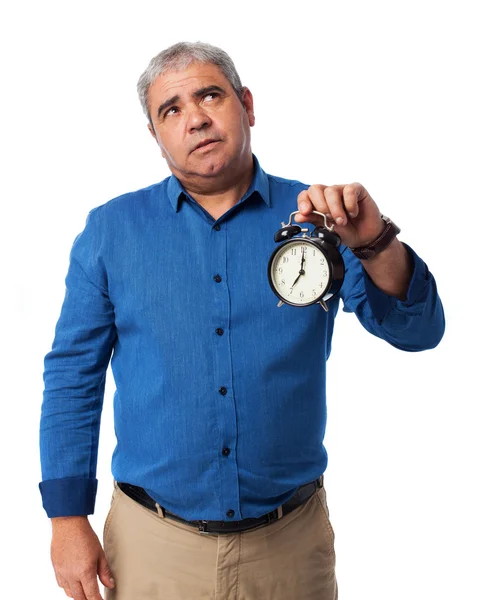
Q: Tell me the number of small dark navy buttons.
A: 6